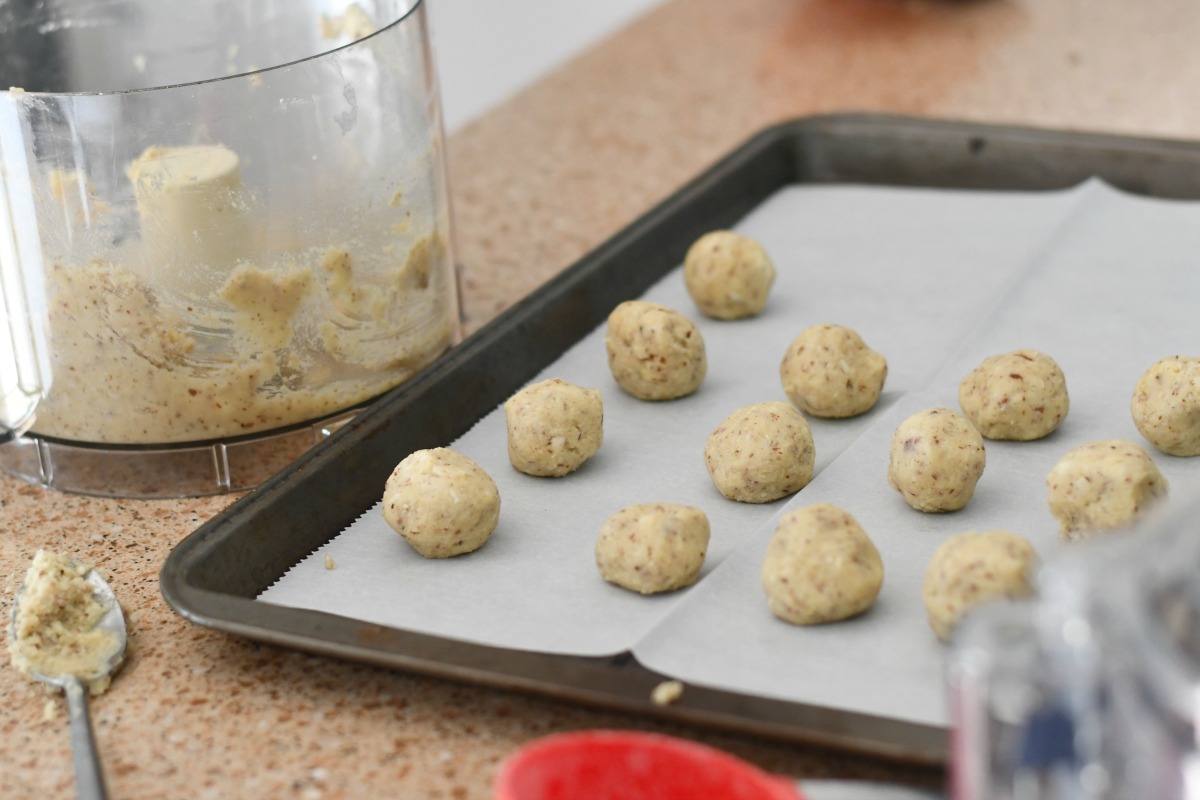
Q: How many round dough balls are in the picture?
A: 13